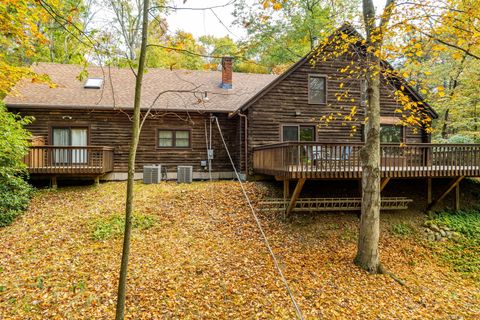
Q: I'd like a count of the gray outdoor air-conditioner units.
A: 2